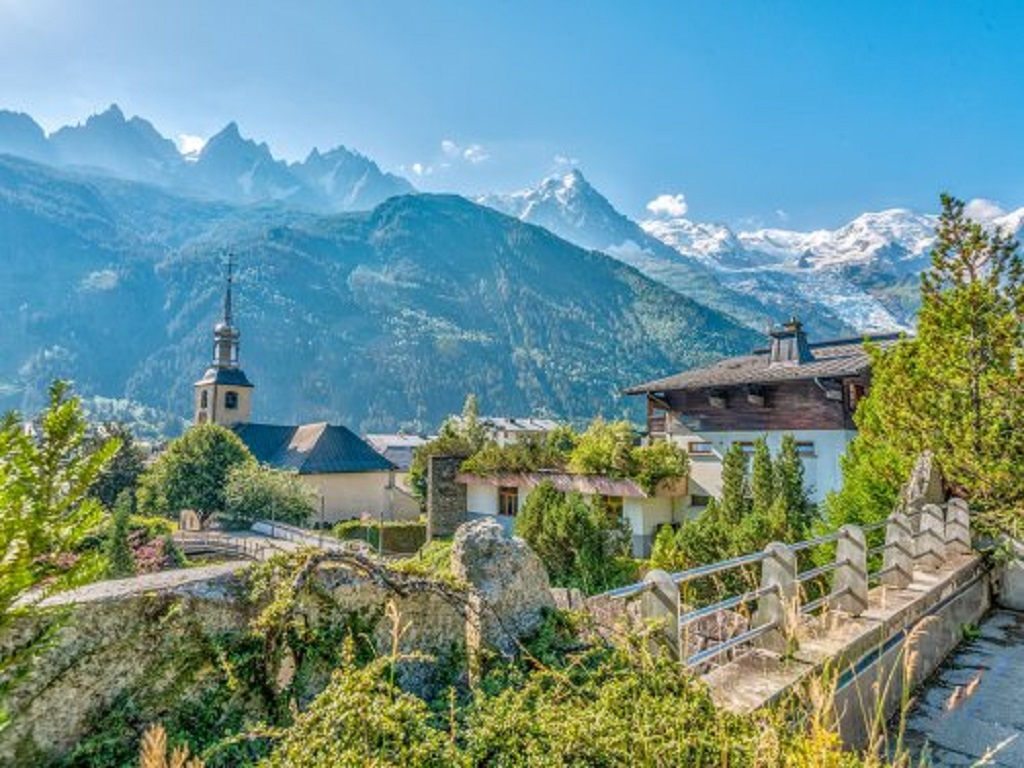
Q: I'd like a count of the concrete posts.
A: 6